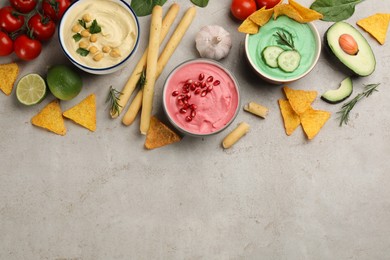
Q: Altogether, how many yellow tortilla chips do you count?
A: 12